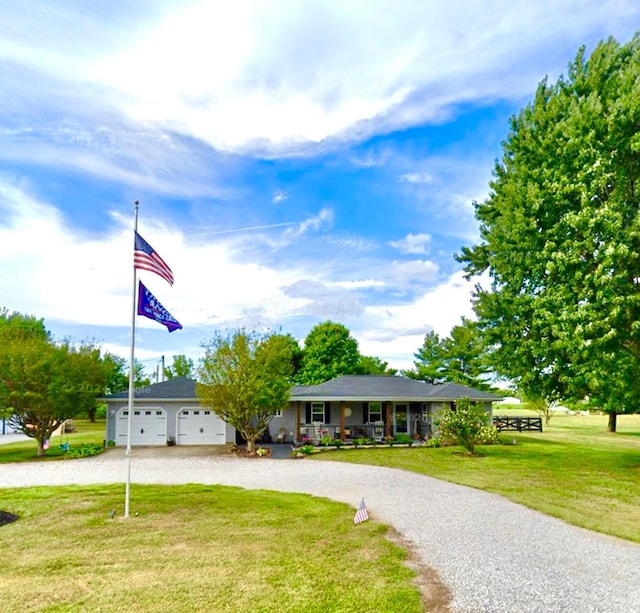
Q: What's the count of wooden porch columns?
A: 3